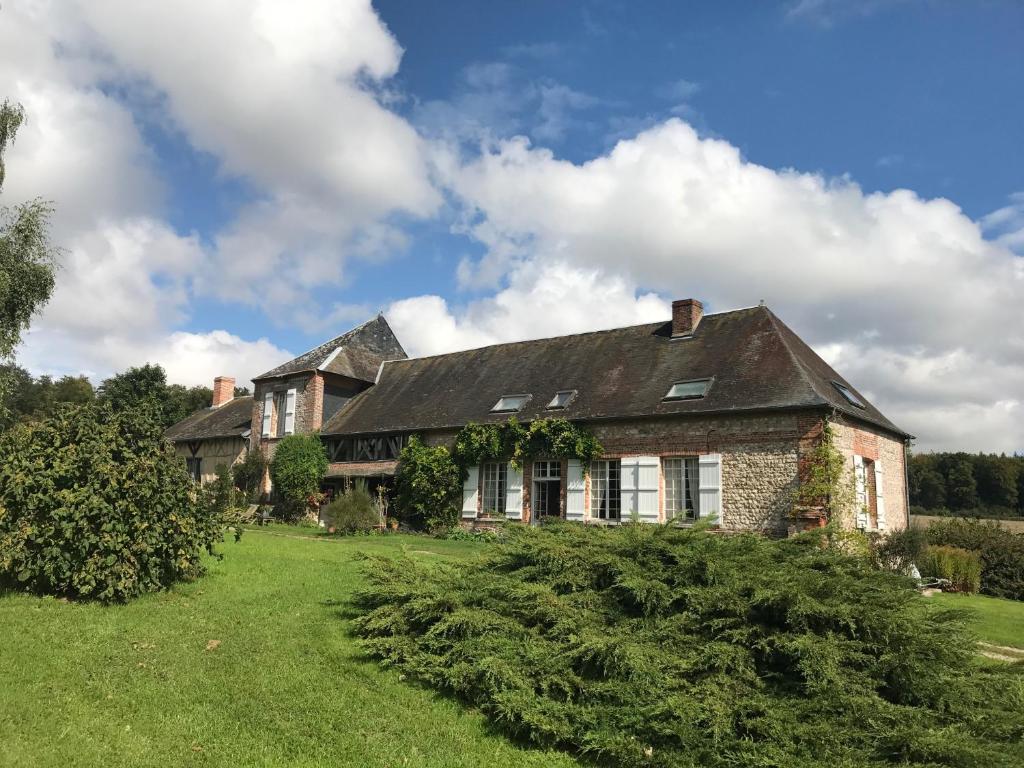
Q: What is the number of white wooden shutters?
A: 10